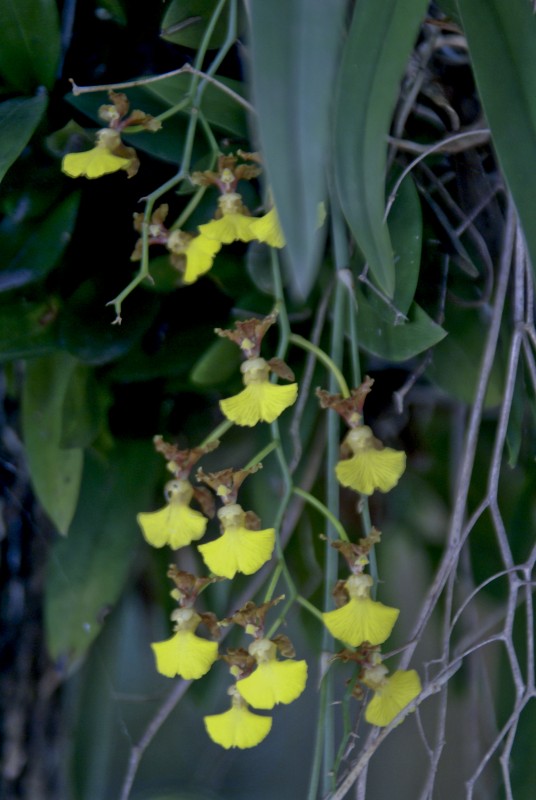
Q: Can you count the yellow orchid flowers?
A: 13